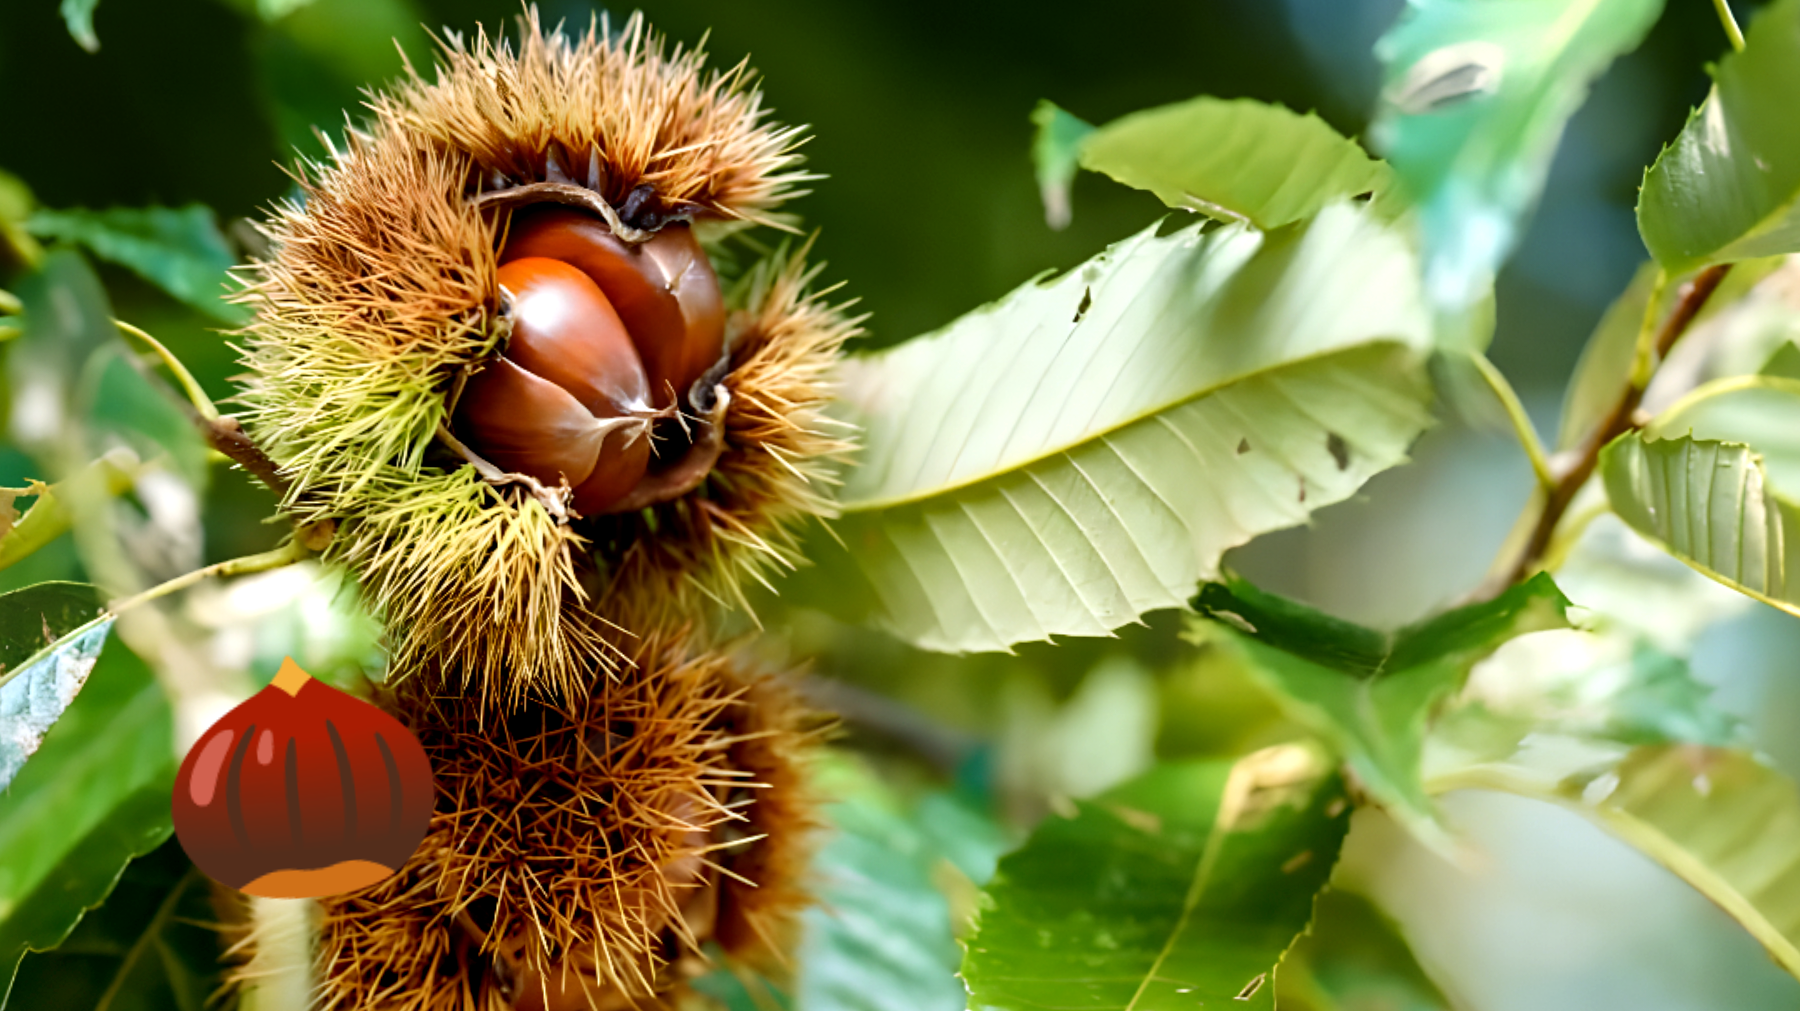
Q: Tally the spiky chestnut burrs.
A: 2